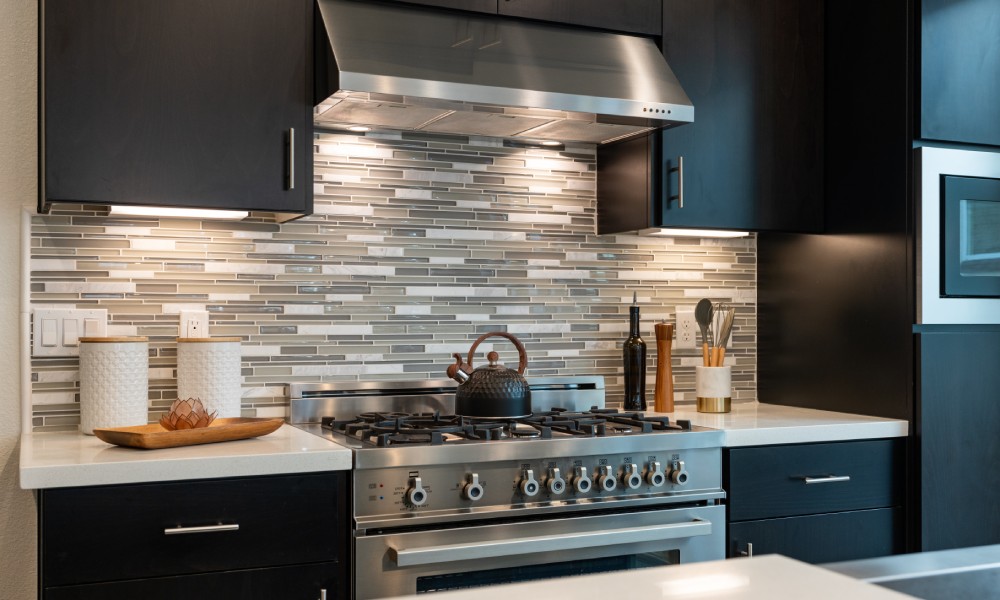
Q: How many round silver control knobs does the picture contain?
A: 9